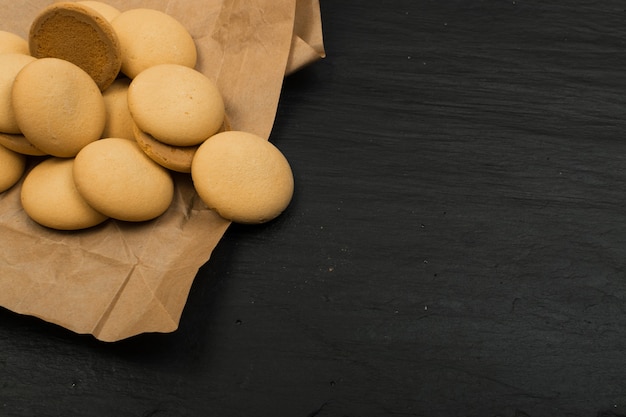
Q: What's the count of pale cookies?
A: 11